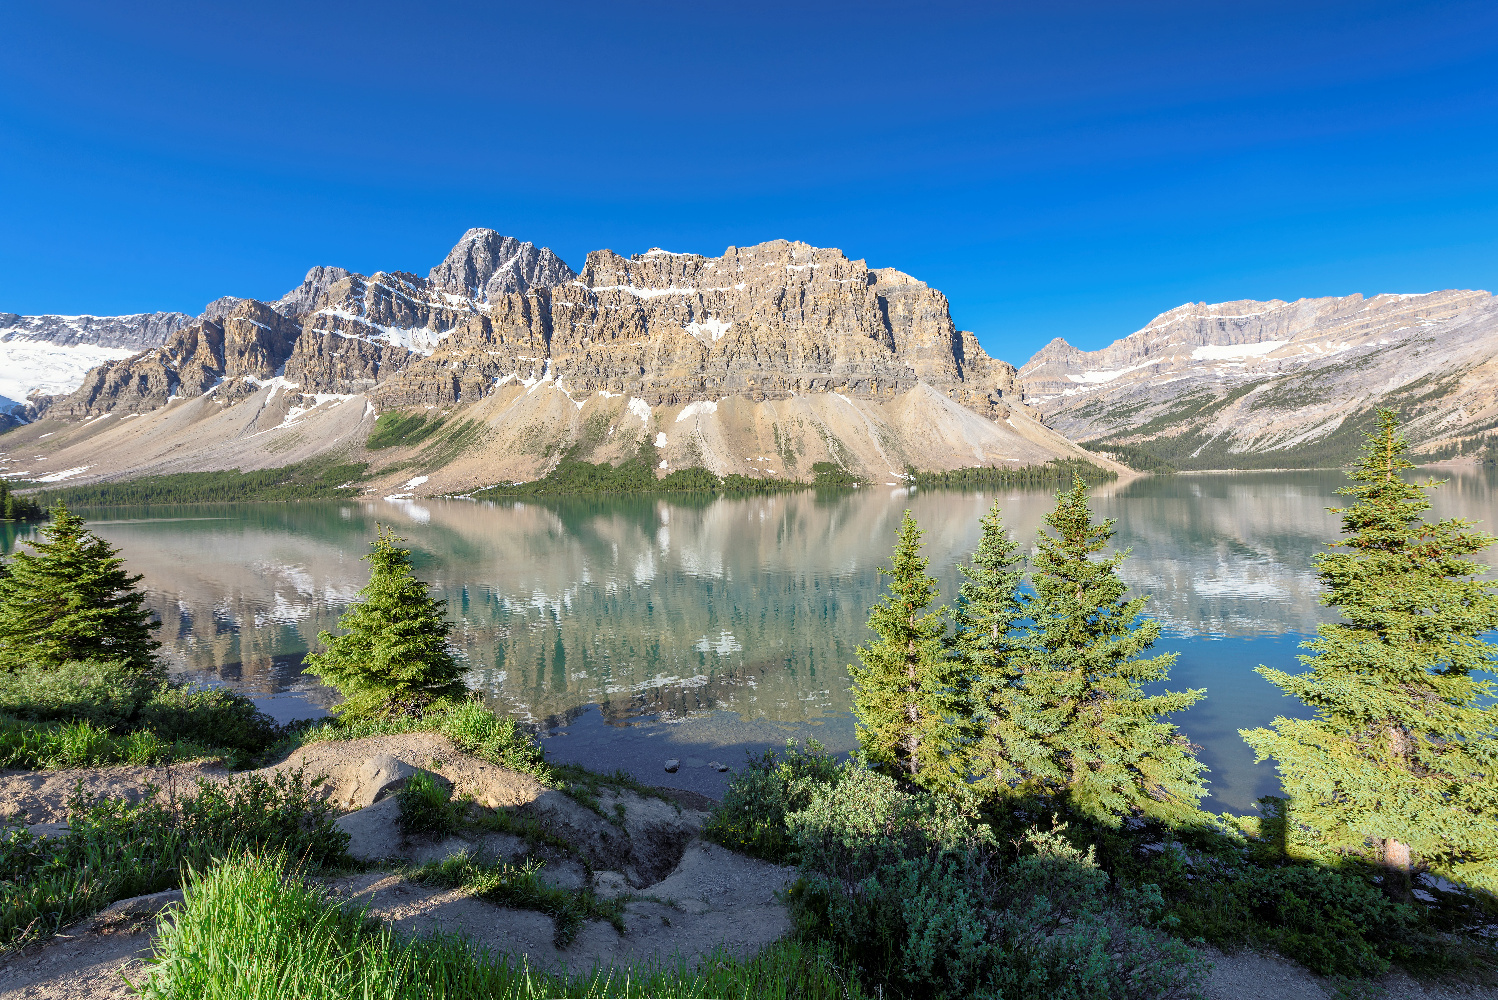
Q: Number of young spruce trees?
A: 6